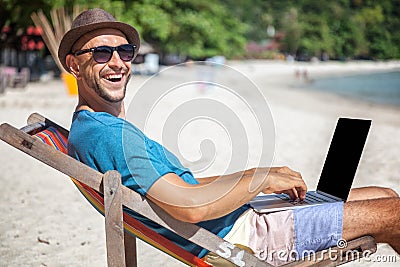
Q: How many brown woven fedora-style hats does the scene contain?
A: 1